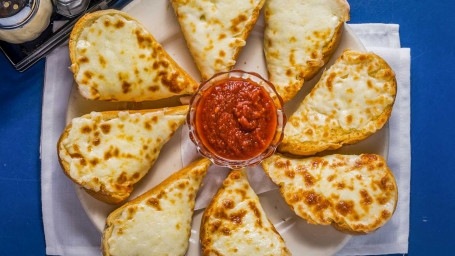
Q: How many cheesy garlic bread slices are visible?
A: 8